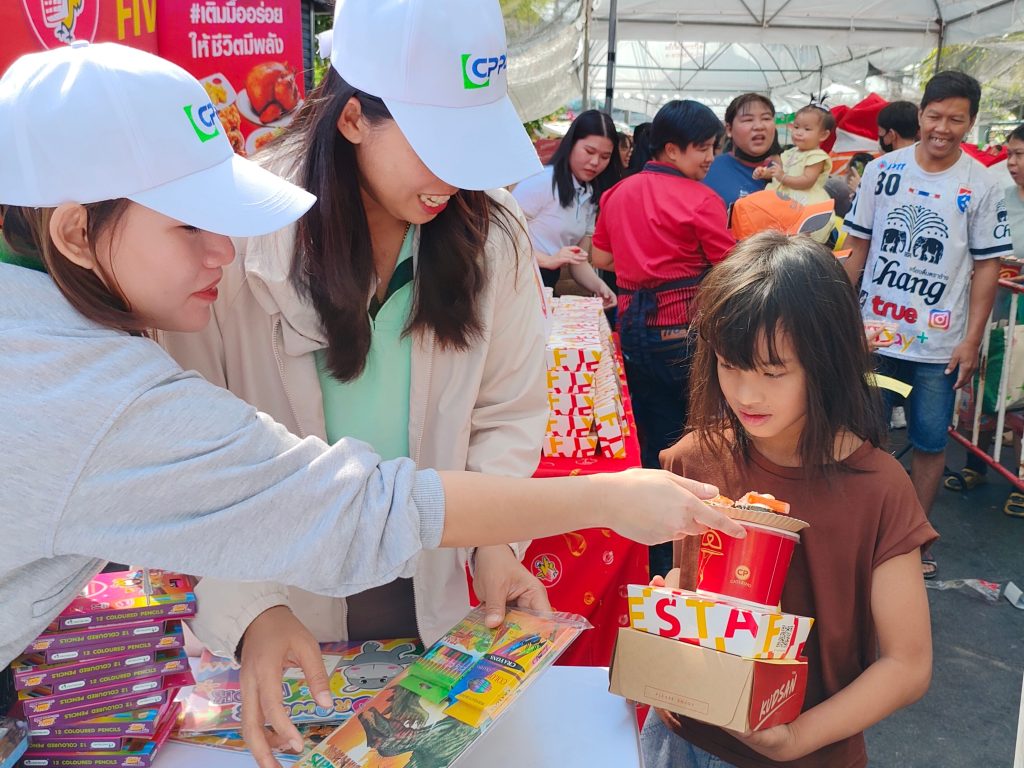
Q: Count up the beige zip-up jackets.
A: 1